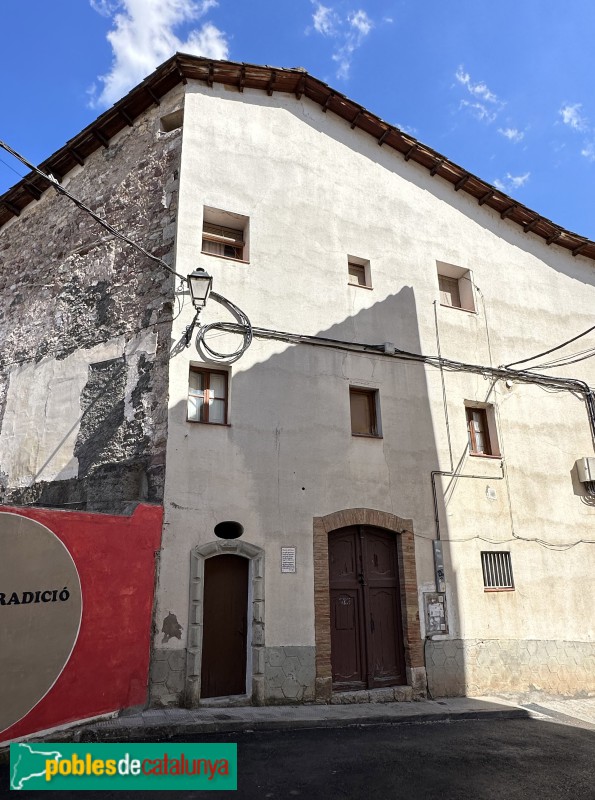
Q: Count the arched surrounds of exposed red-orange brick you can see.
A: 1